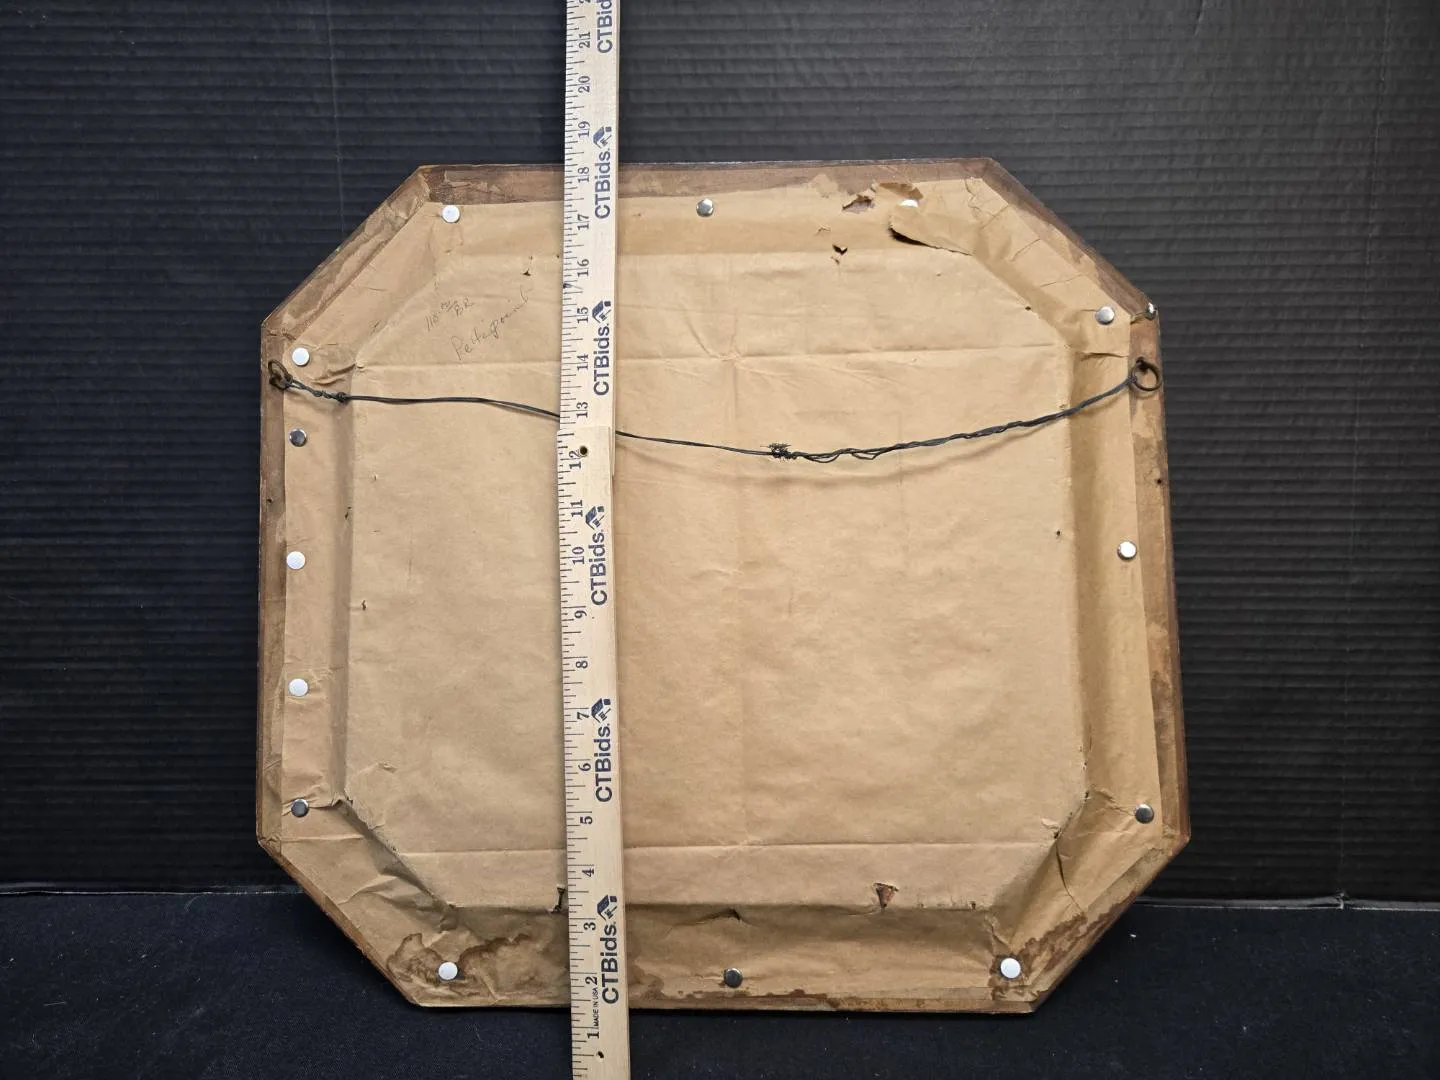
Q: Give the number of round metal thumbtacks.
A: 15